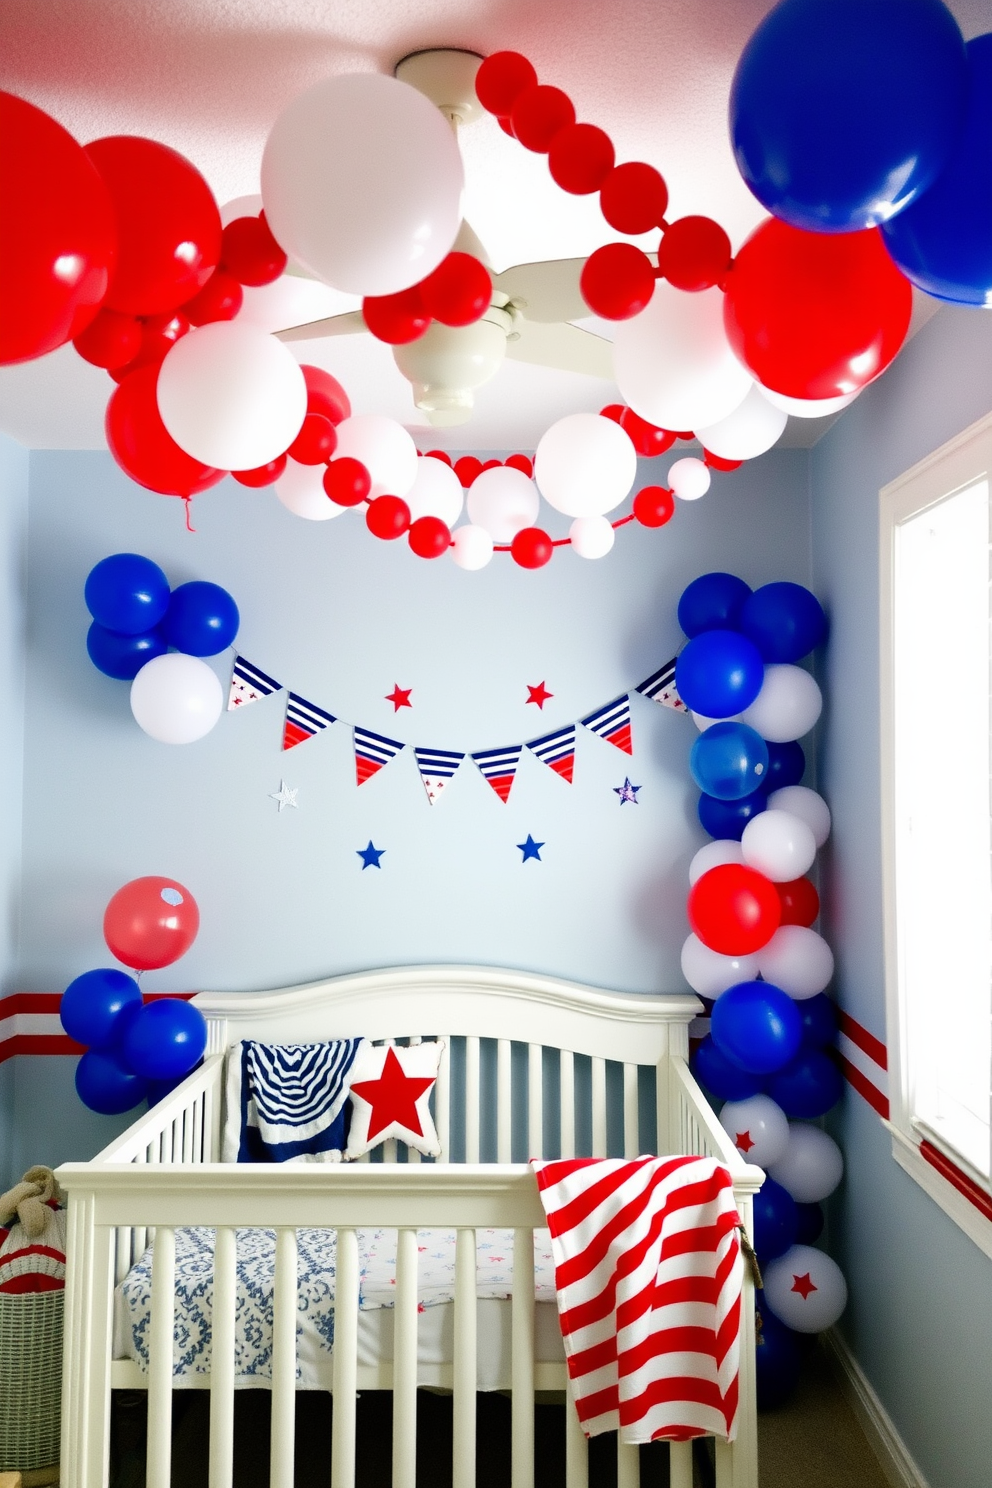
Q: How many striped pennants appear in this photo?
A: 8